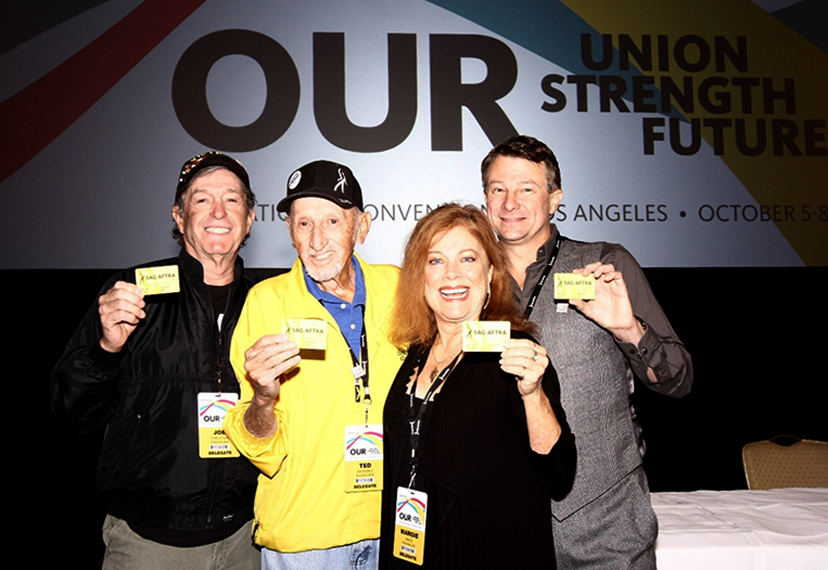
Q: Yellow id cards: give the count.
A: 4